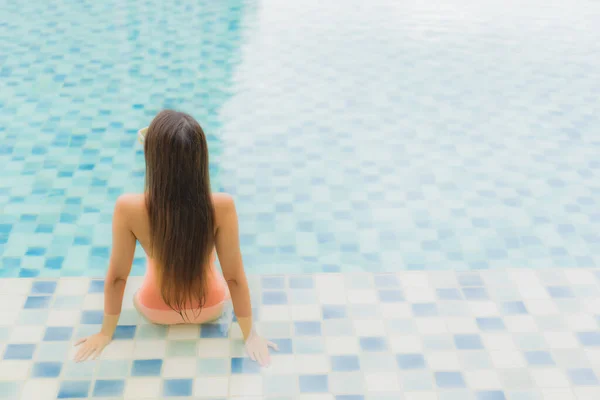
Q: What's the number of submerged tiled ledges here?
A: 1